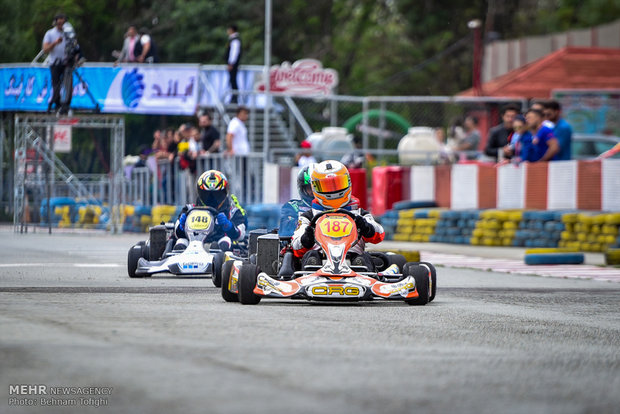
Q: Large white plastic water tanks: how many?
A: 2